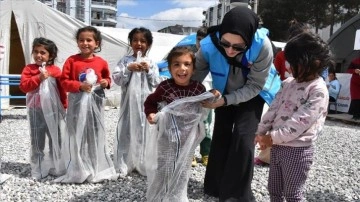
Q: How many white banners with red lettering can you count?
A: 1